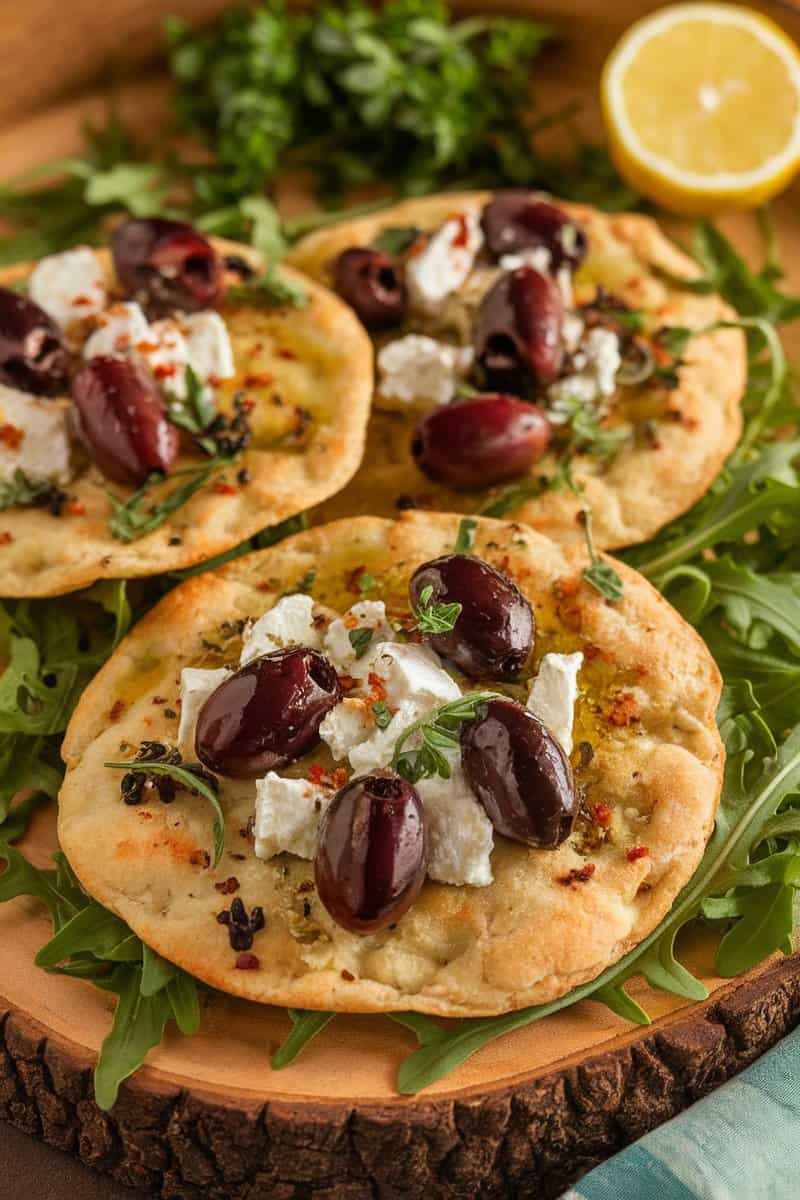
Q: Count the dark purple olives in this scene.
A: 11